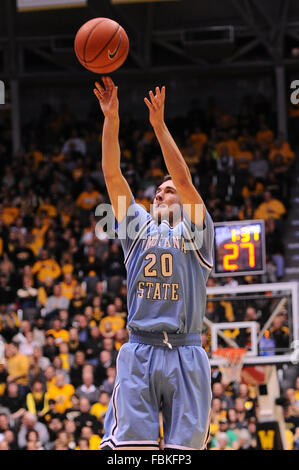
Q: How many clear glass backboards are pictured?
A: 1